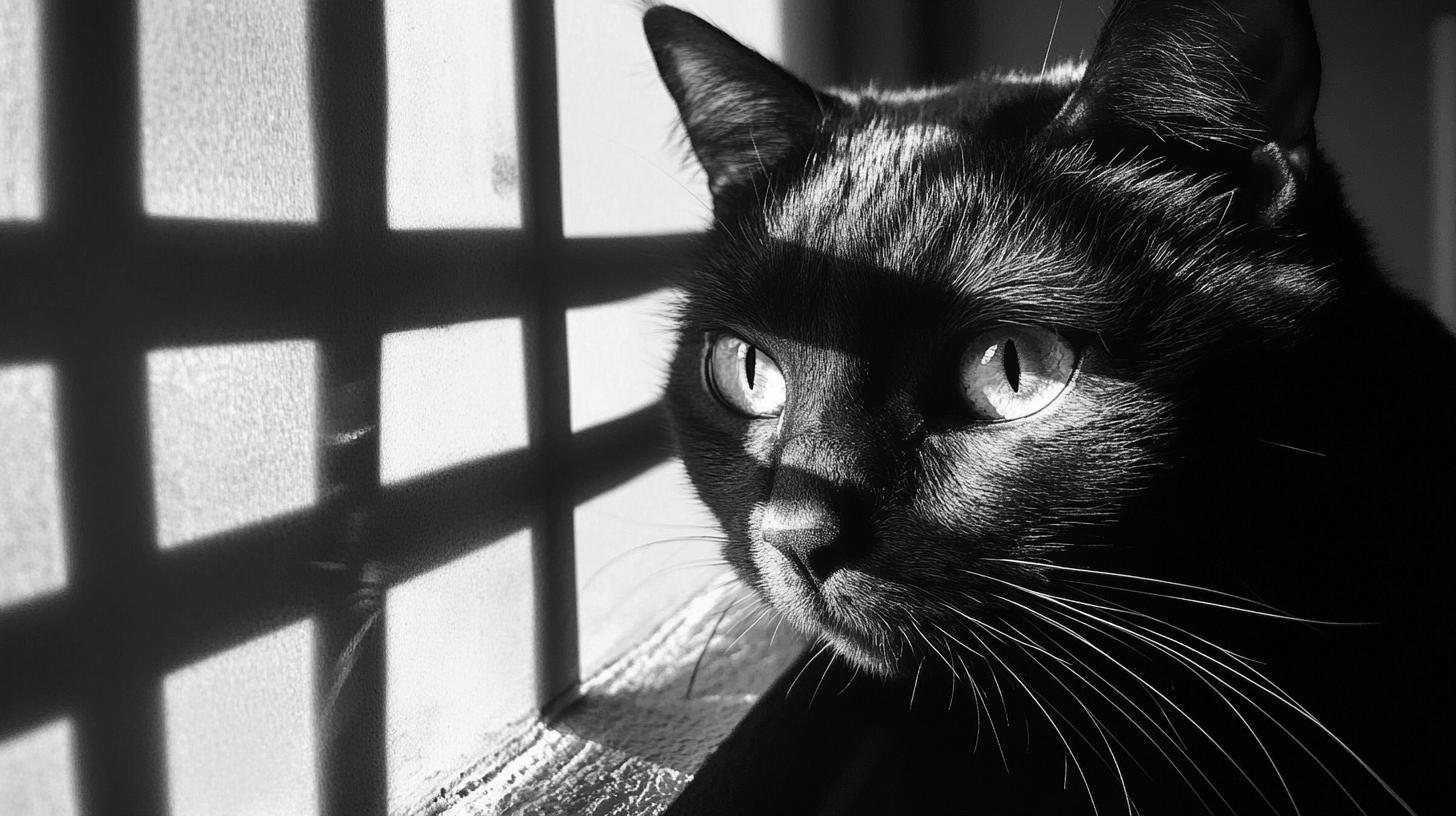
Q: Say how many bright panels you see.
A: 12